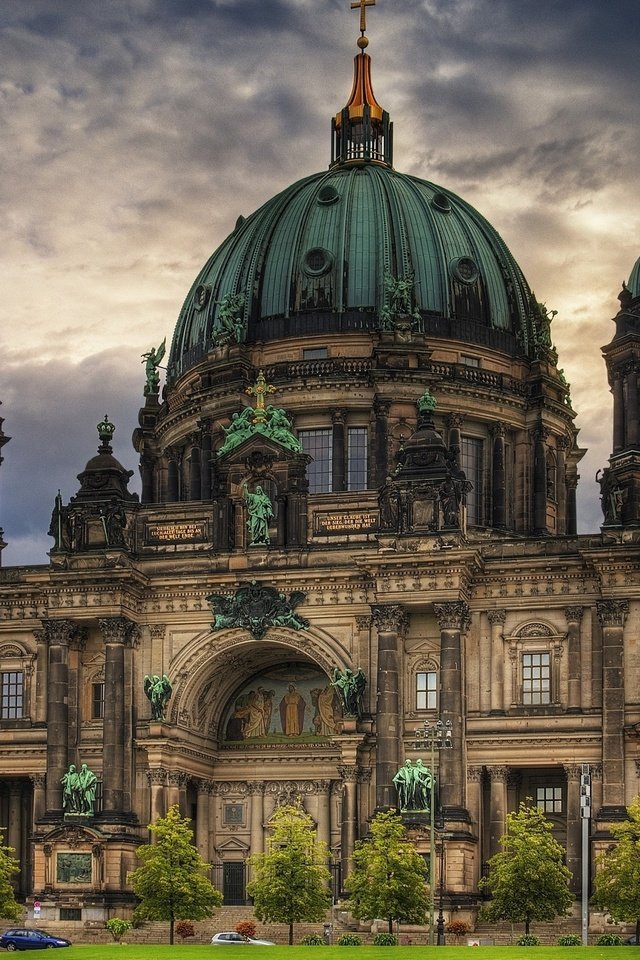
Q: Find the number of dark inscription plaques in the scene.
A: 2